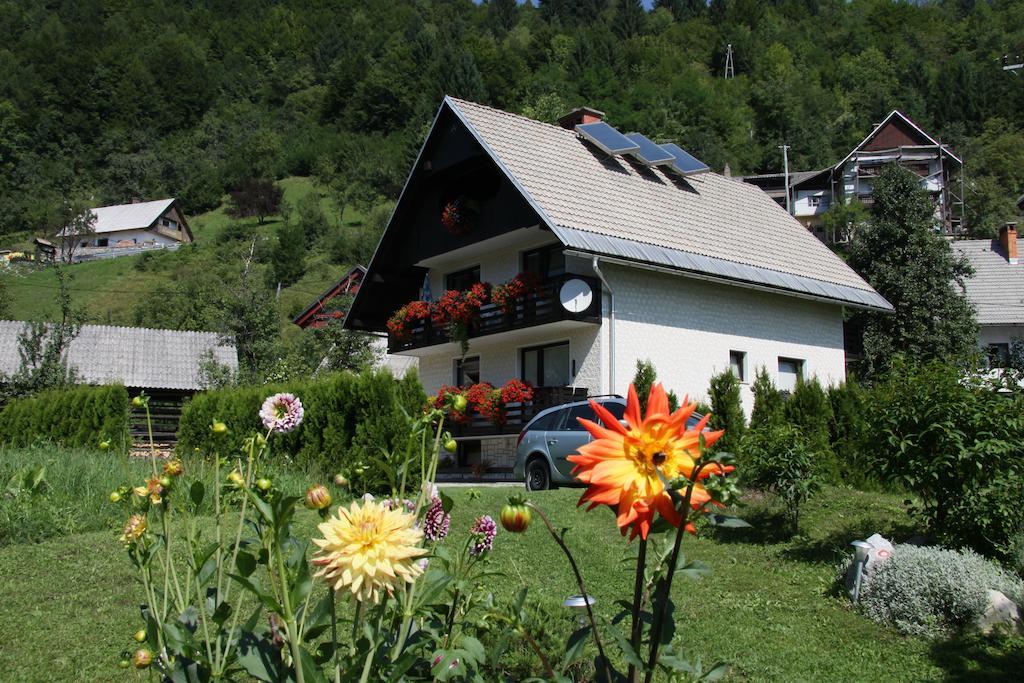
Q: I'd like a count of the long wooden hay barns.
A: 1